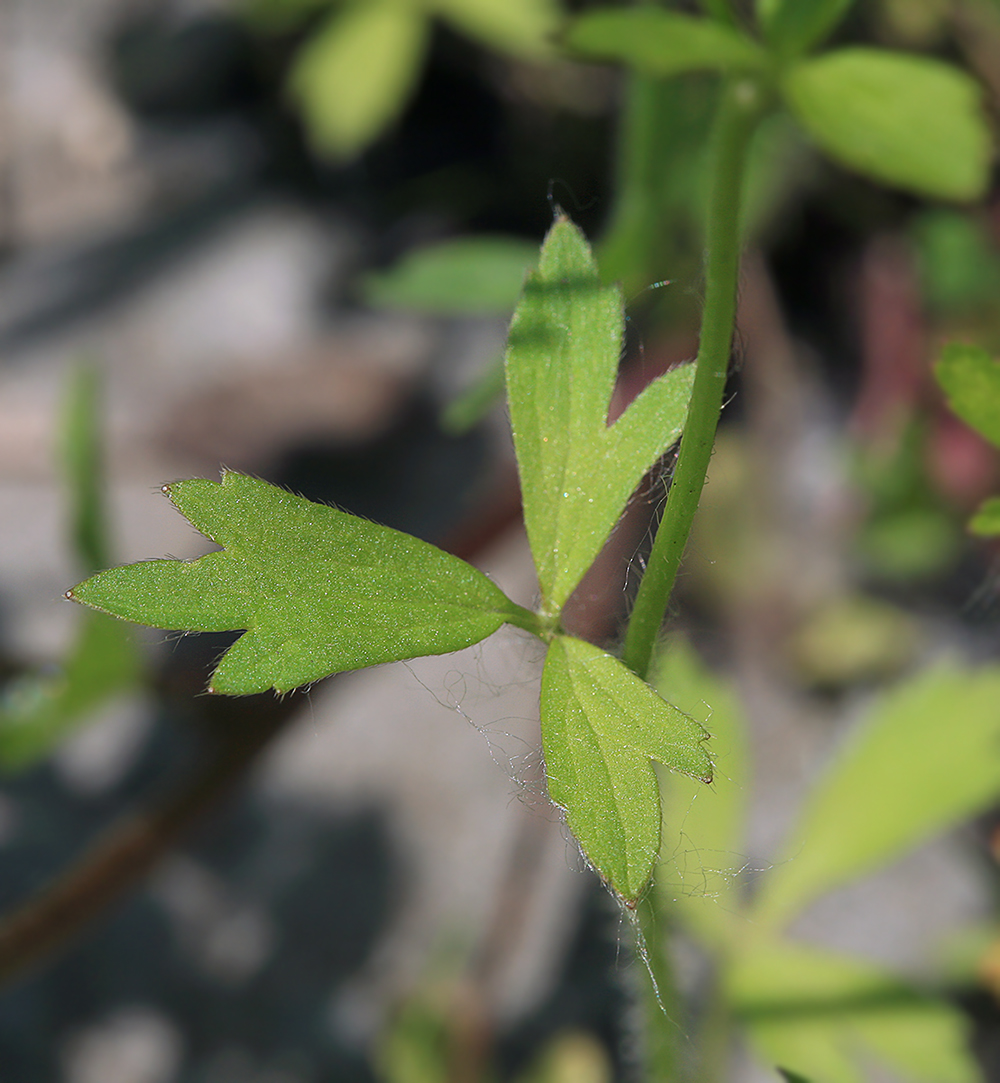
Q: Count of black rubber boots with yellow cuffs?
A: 0